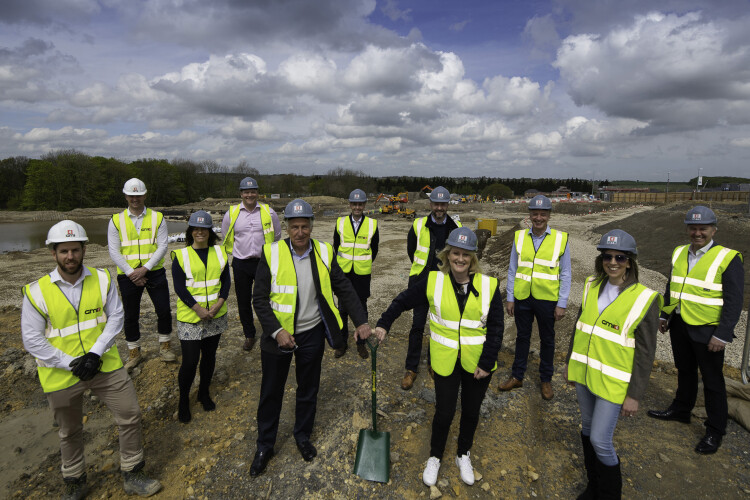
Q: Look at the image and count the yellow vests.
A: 11